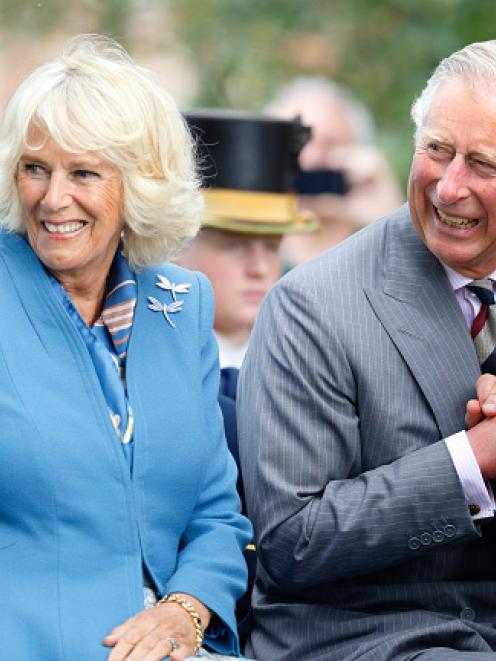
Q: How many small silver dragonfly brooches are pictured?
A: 2